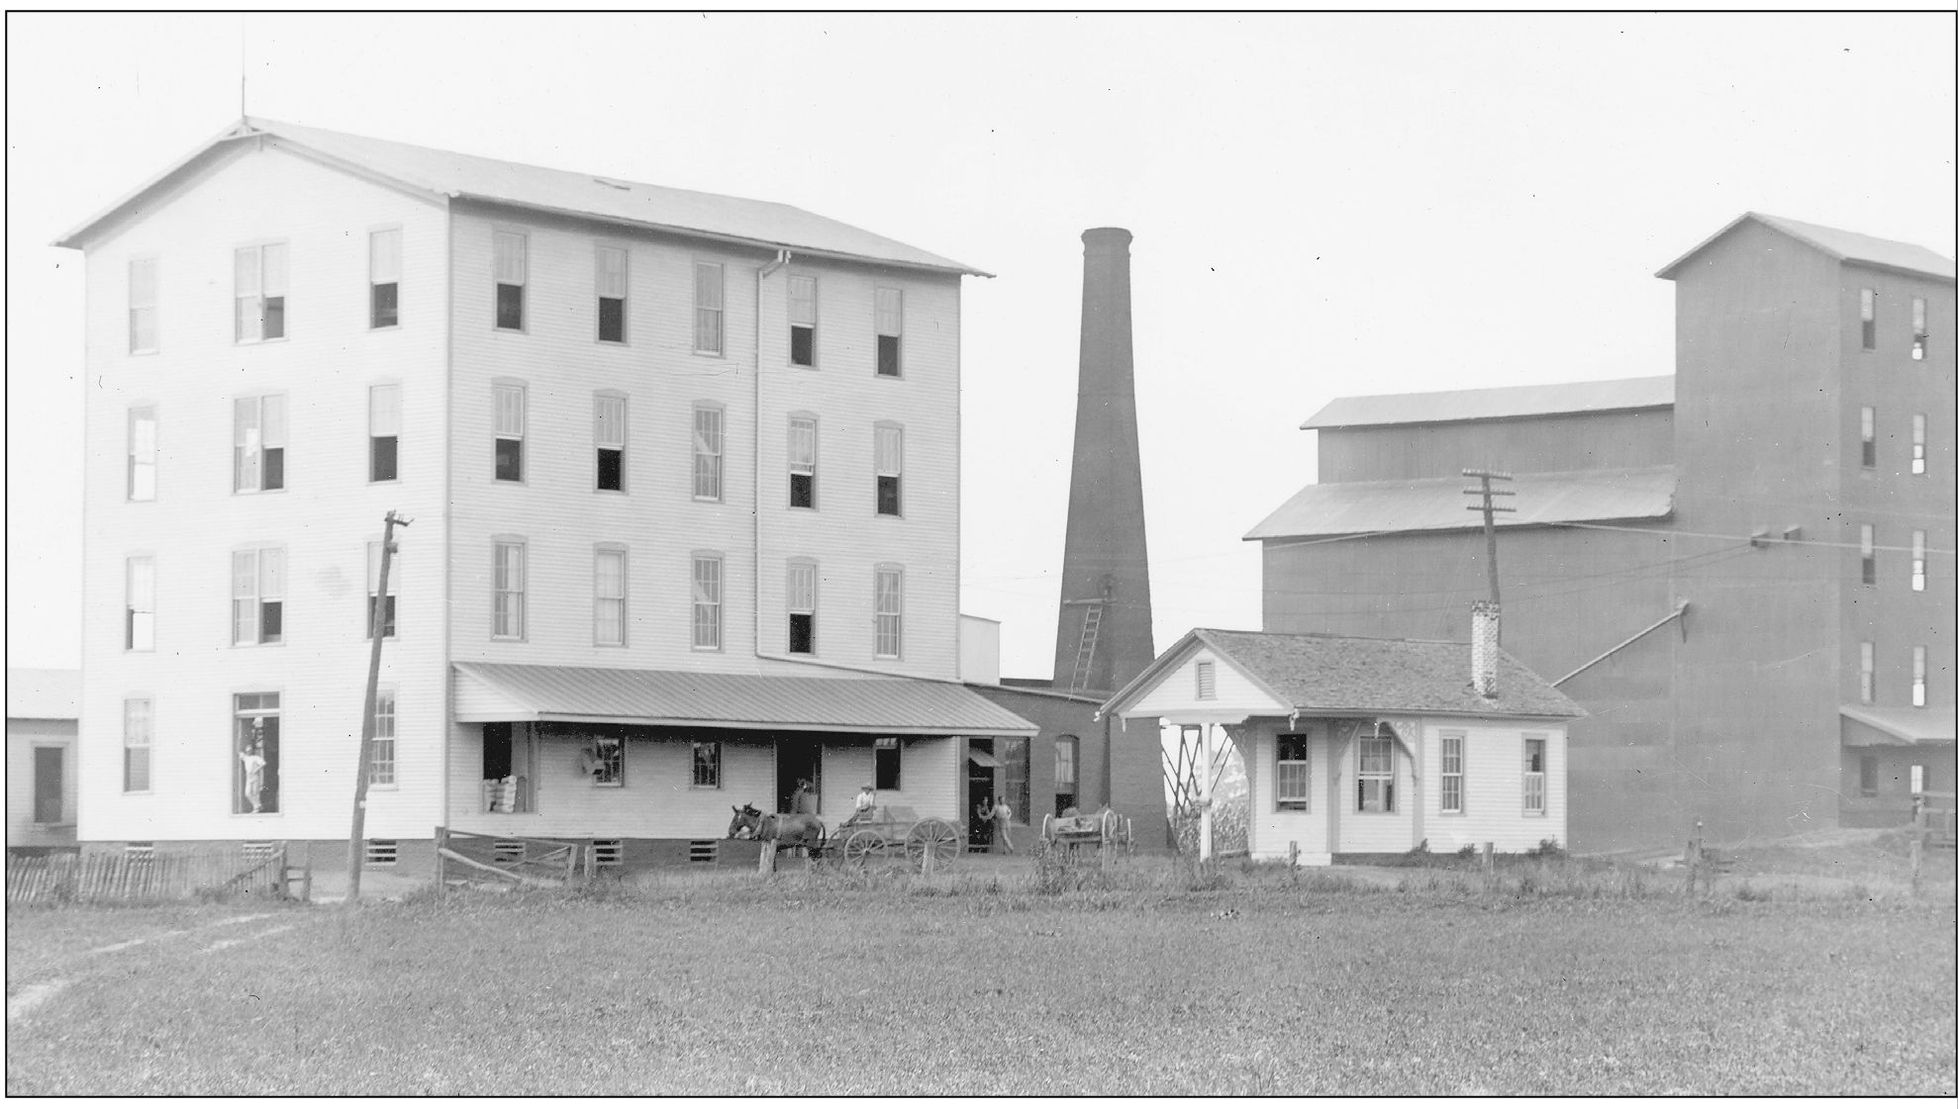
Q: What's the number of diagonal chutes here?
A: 1